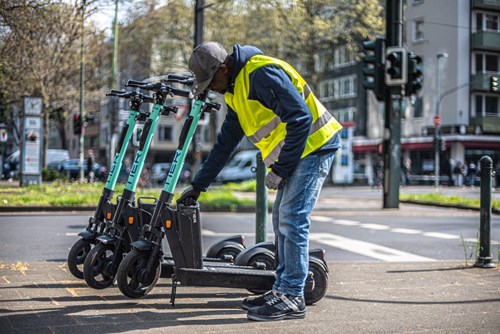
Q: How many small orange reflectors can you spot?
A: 3